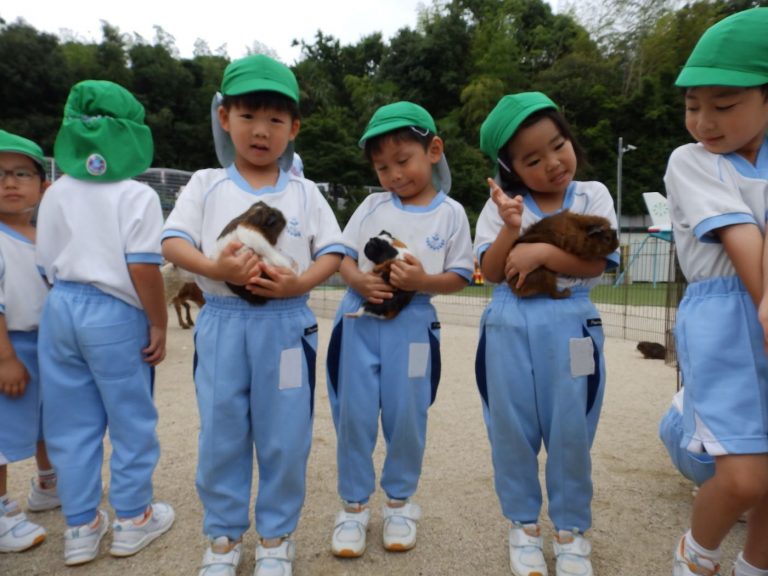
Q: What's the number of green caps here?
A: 6